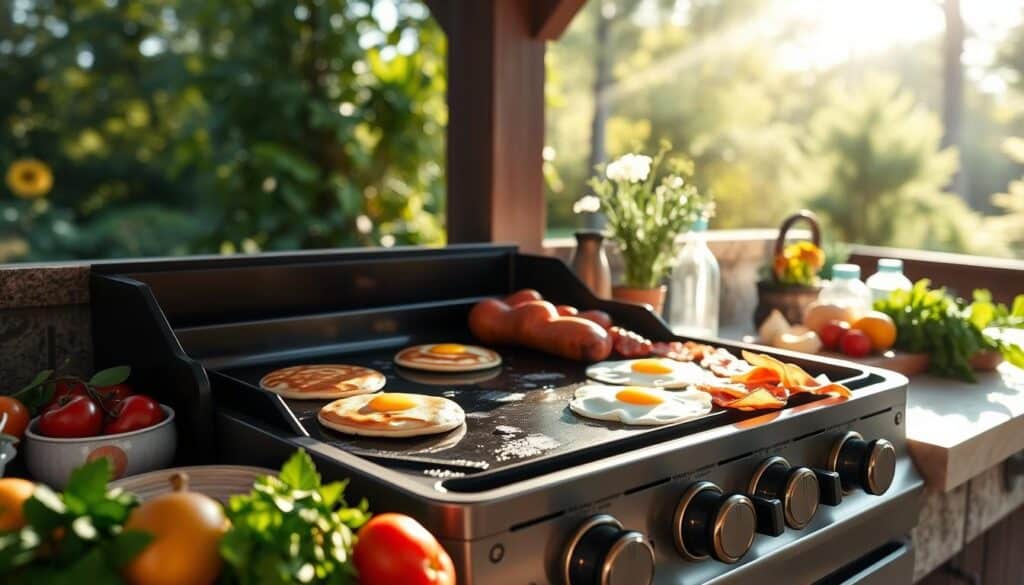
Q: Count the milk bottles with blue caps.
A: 2